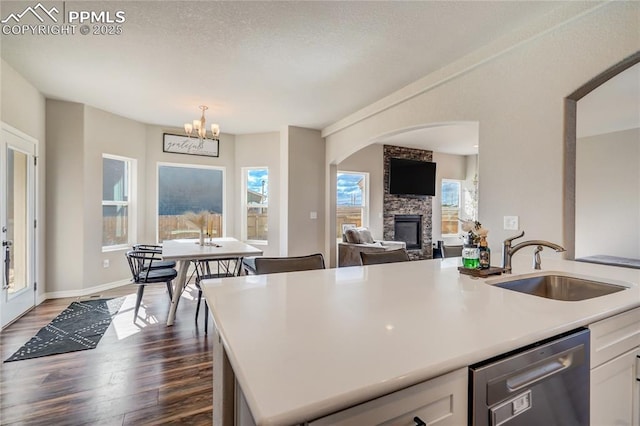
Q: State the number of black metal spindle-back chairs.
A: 3